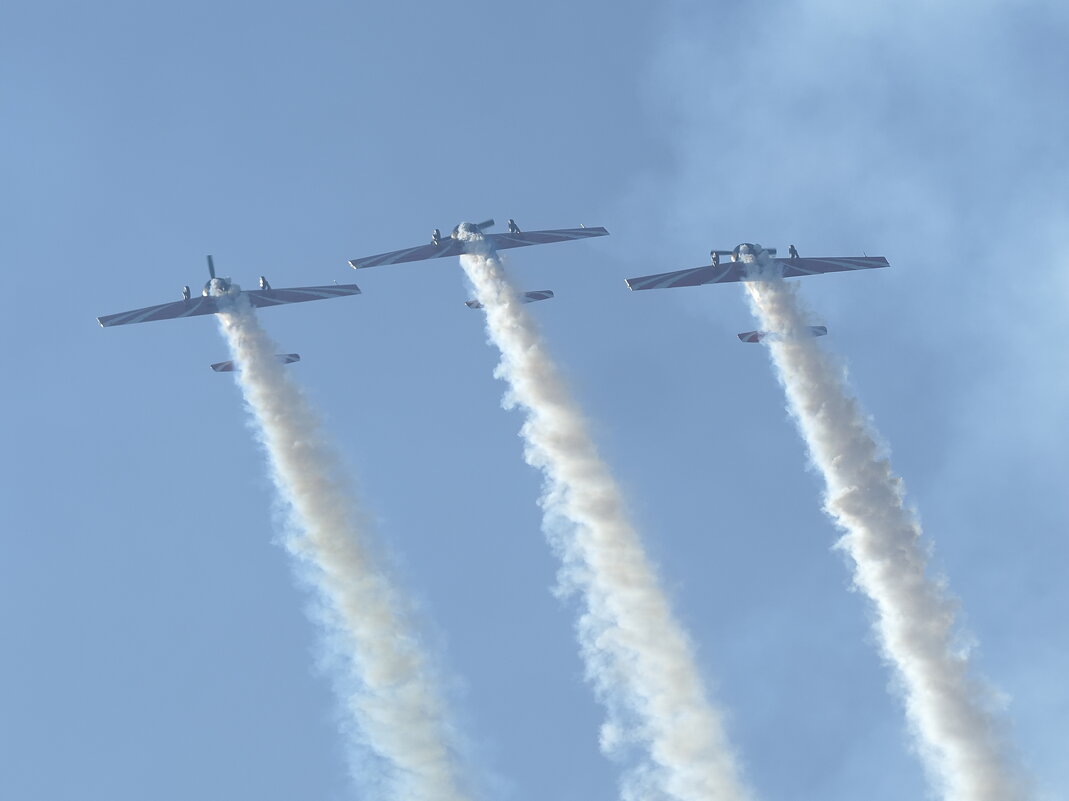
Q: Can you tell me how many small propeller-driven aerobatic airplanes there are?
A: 3